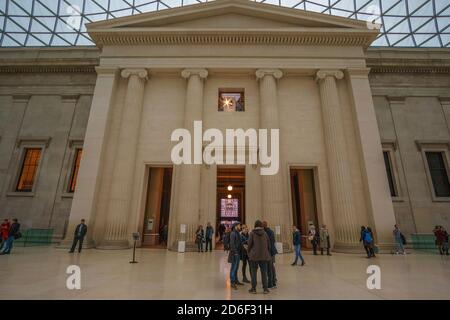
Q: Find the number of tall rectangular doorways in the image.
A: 3